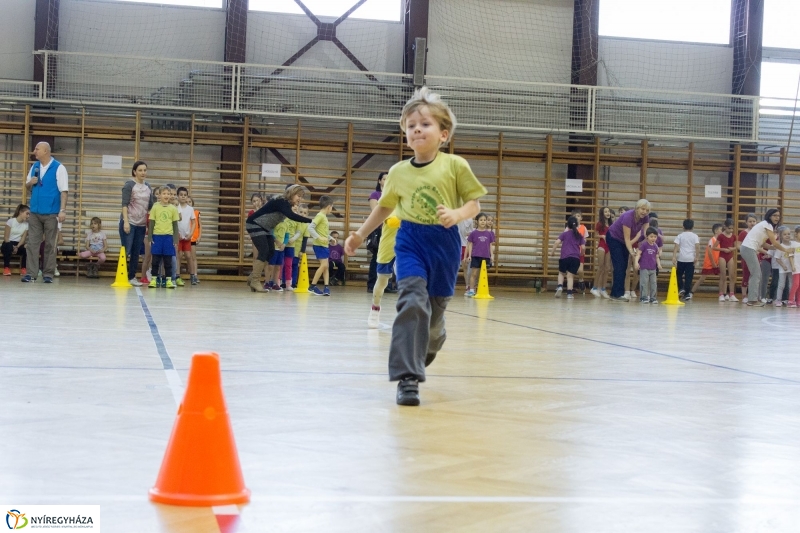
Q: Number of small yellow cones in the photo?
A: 4